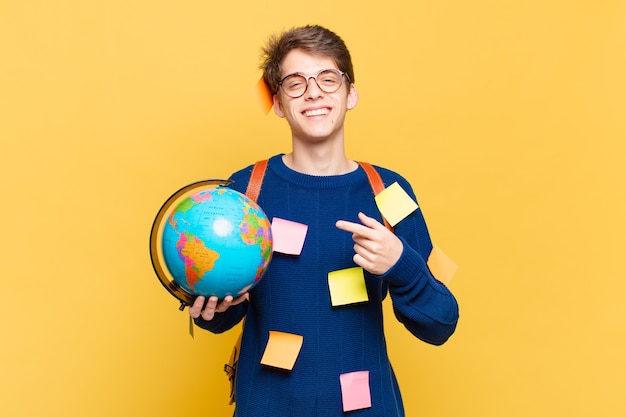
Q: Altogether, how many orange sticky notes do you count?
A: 3